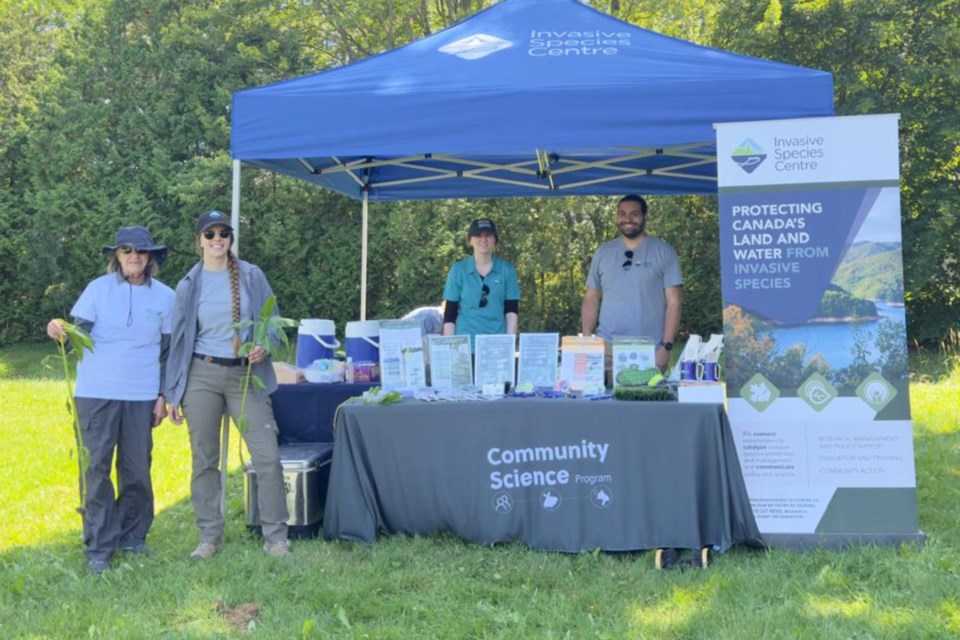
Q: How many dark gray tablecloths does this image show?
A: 1